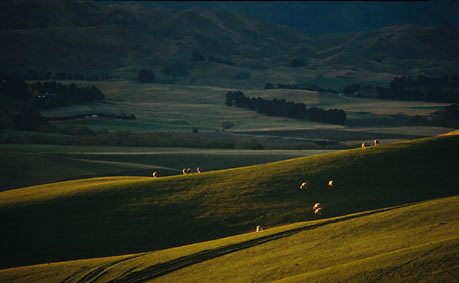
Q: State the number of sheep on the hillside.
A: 11